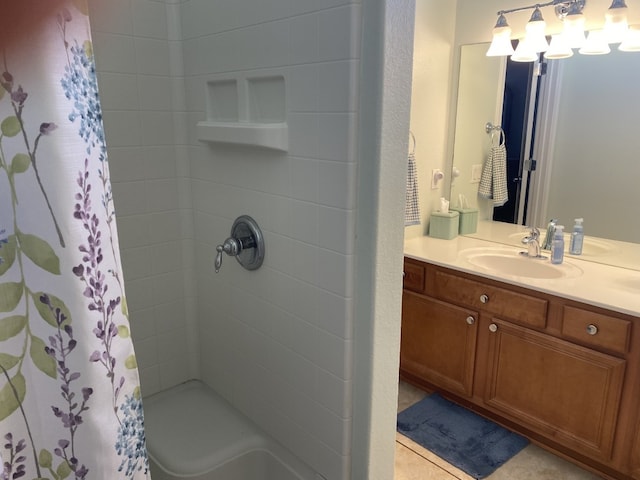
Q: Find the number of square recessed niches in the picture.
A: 2